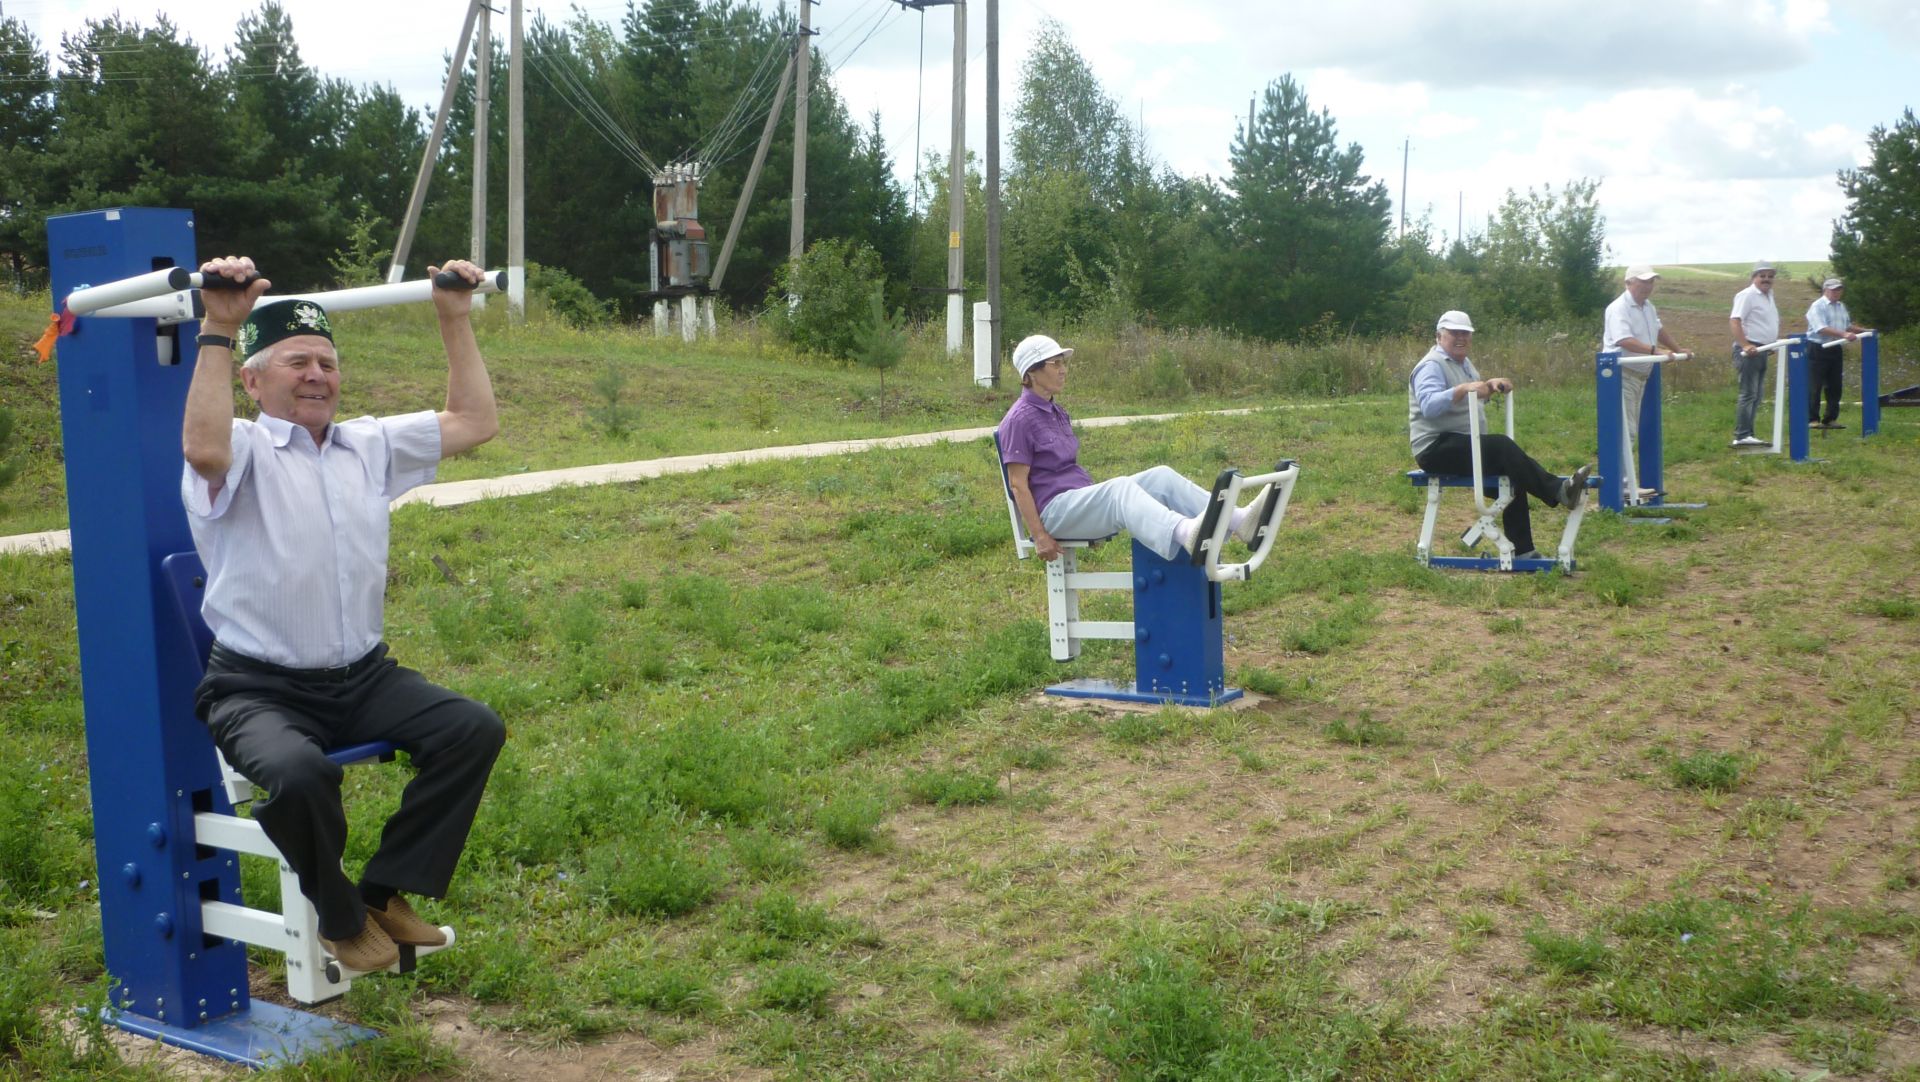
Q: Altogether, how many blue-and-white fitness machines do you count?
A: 6